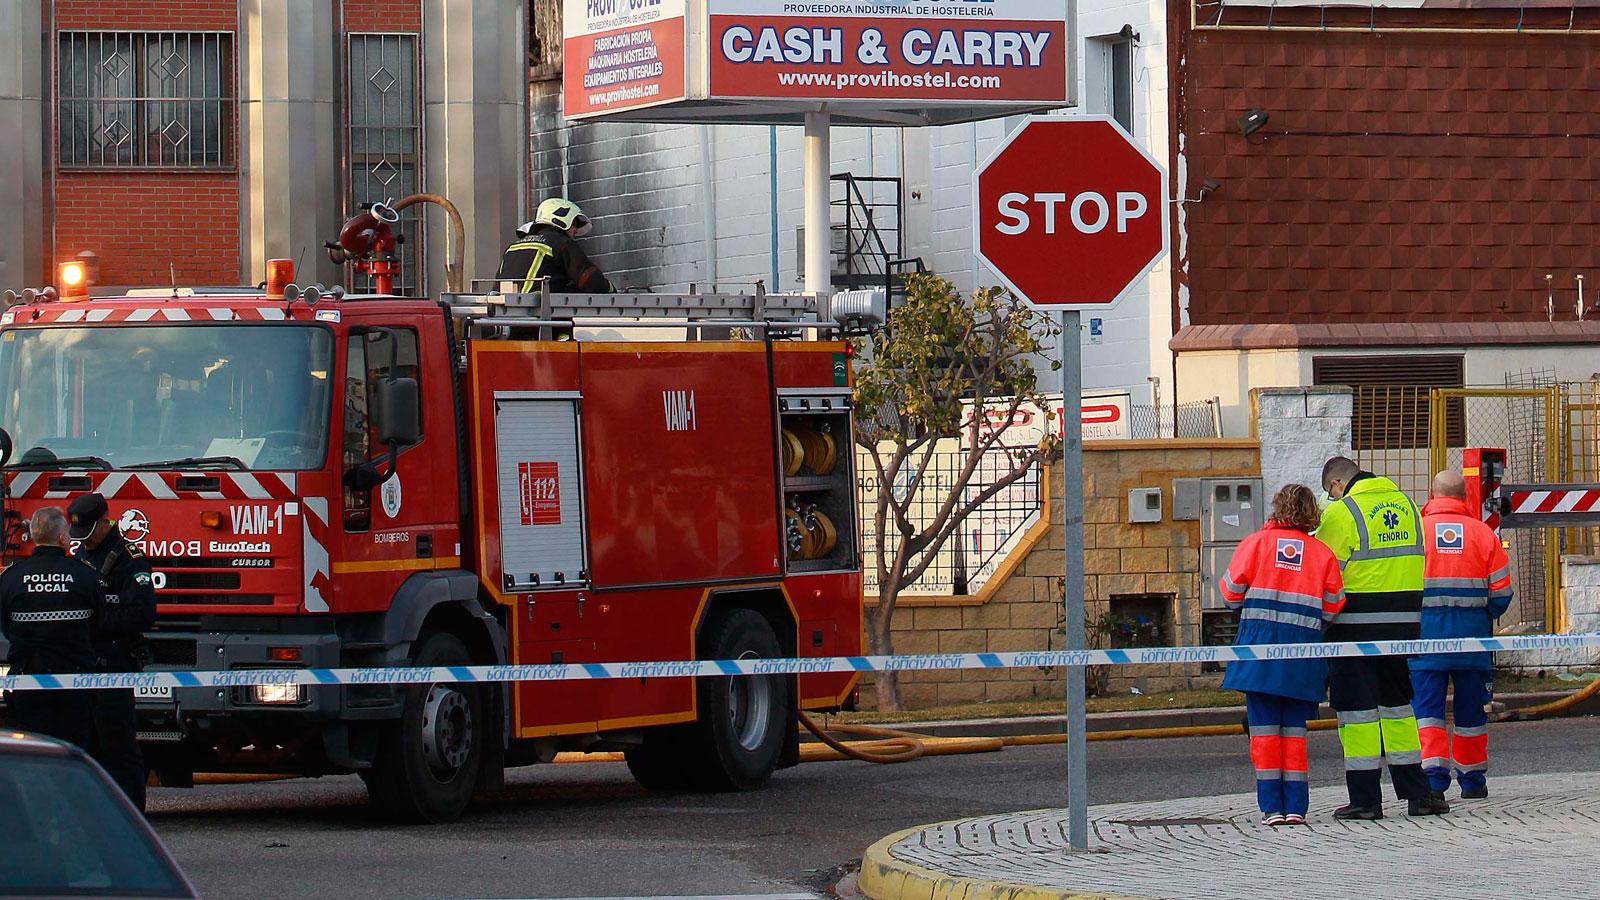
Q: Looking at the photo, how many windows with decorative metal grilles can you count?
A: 2